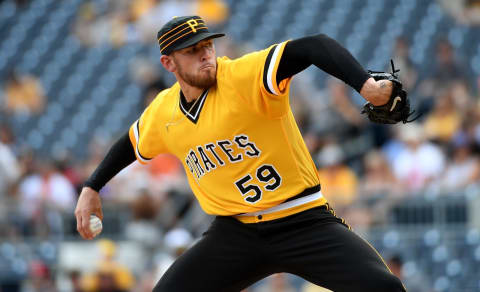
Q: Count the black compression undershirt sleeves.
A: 2